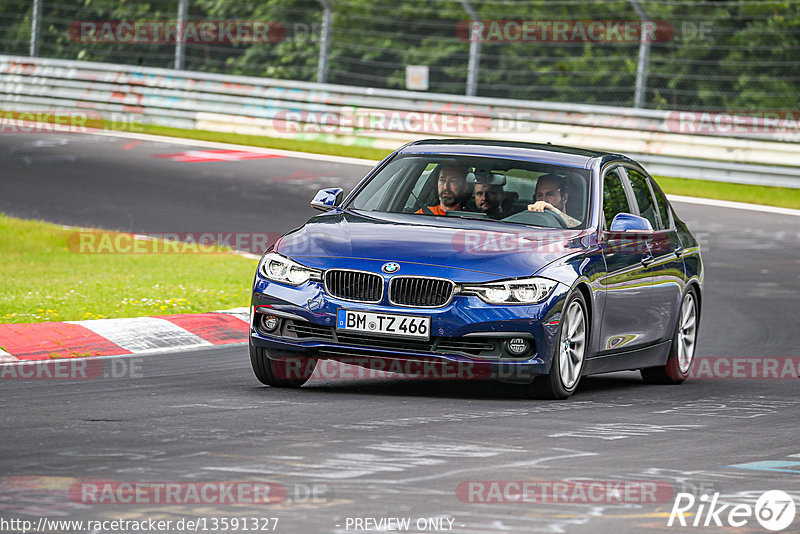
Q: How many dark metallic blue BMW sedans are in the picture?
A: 1